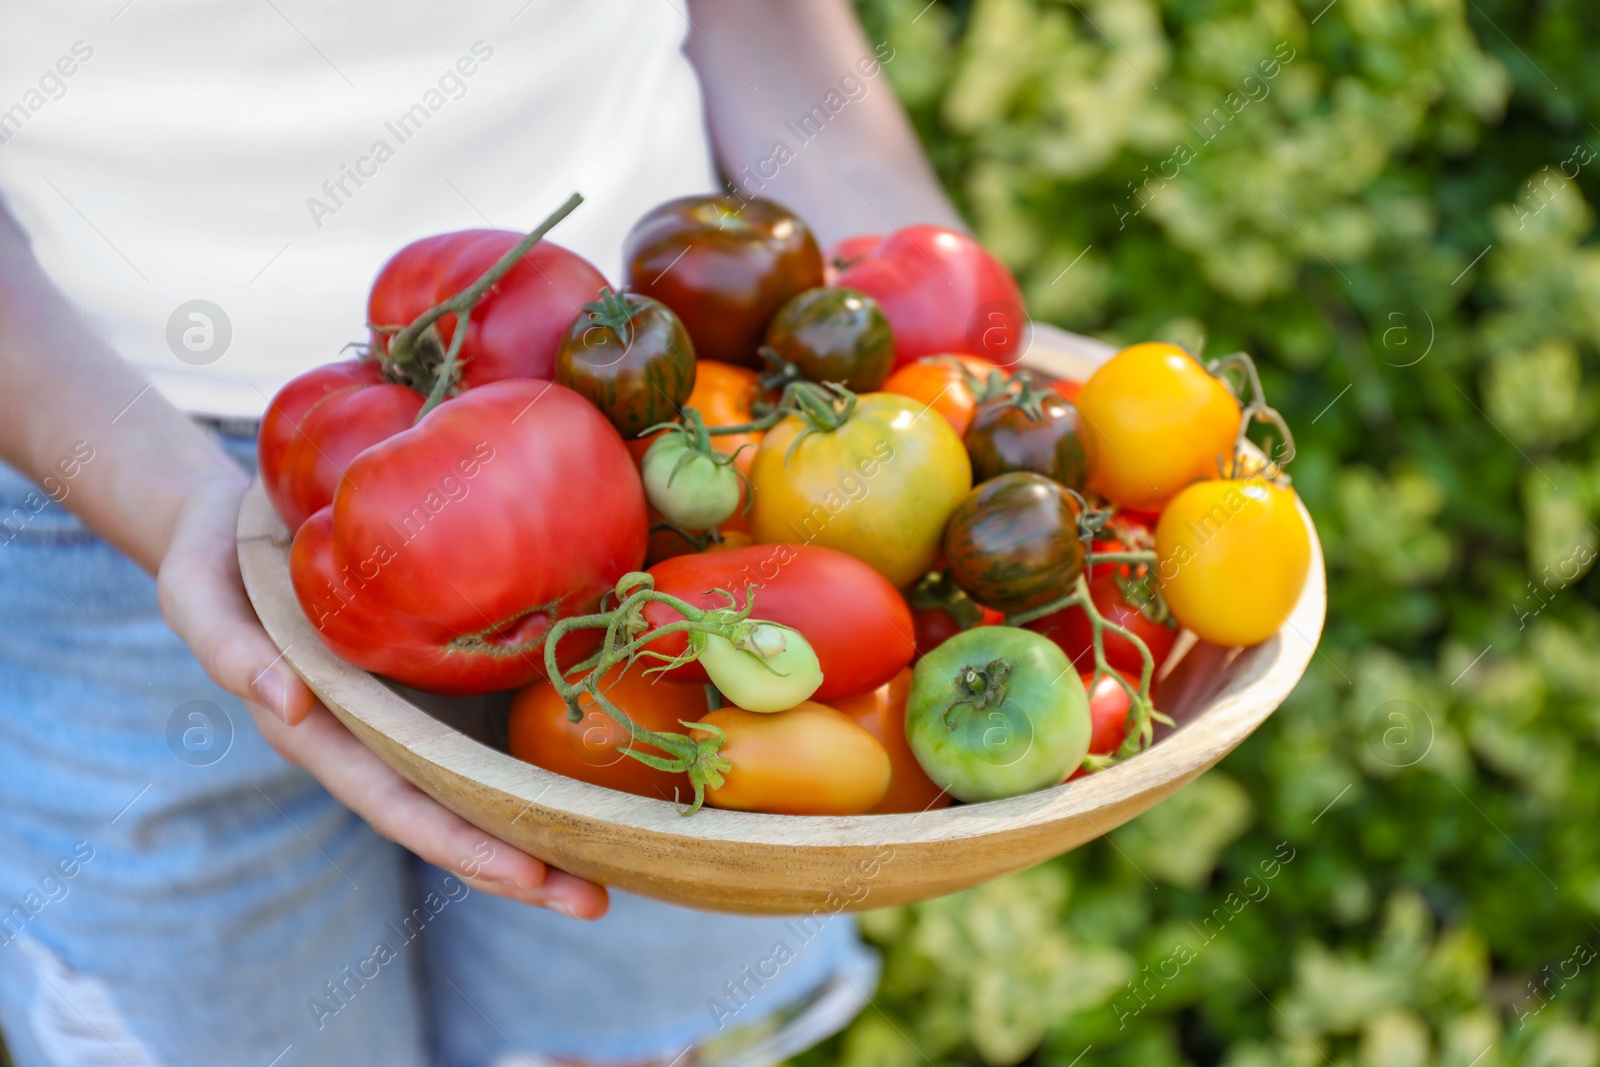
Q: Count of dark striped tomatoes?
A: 4